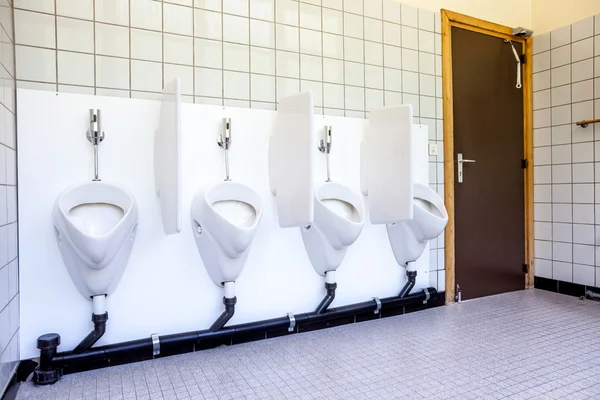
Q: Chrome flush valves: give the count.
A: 3